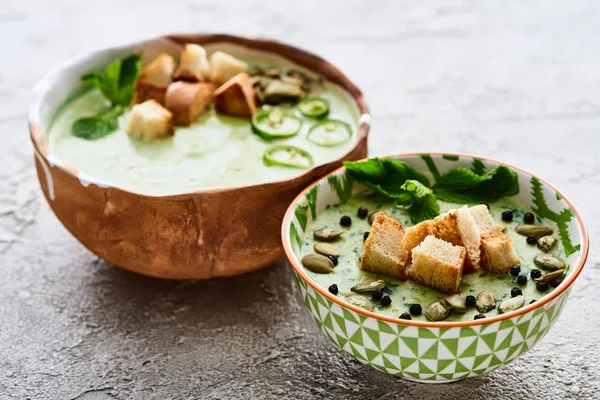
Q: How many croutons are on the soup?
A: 13